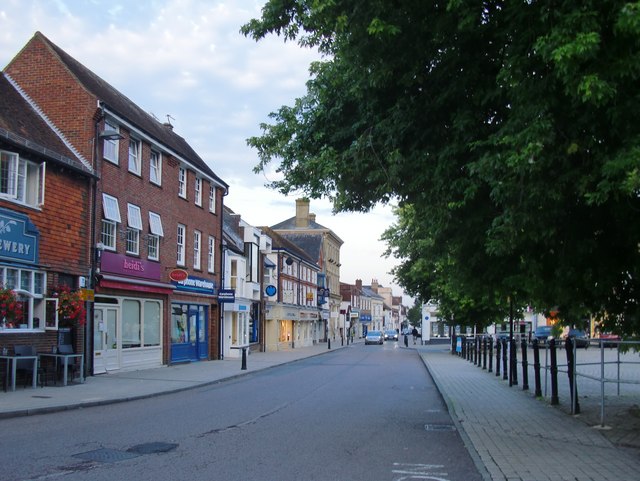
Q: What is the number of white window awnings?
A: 3